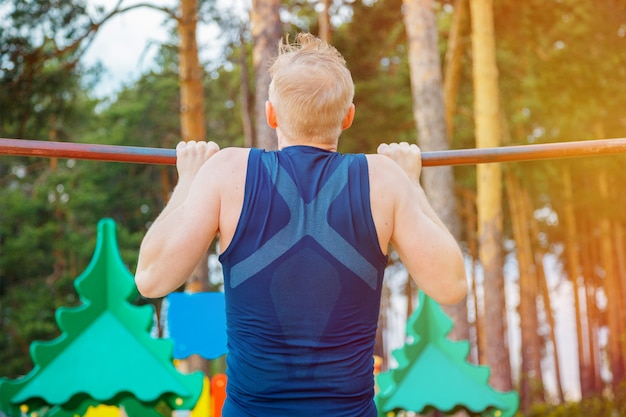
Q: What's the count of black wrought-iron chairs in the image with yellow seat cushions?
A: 0